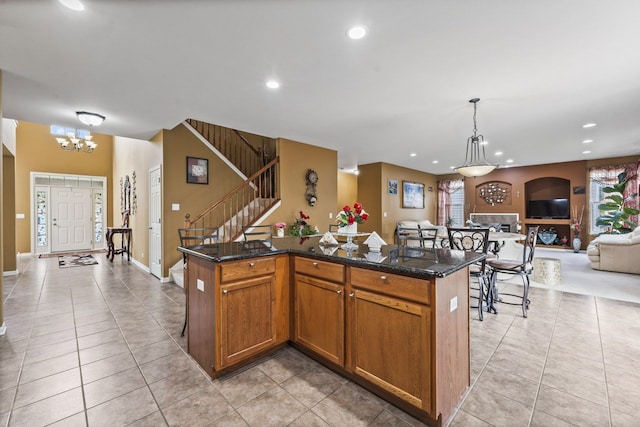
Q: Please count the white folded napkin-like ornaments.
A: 2